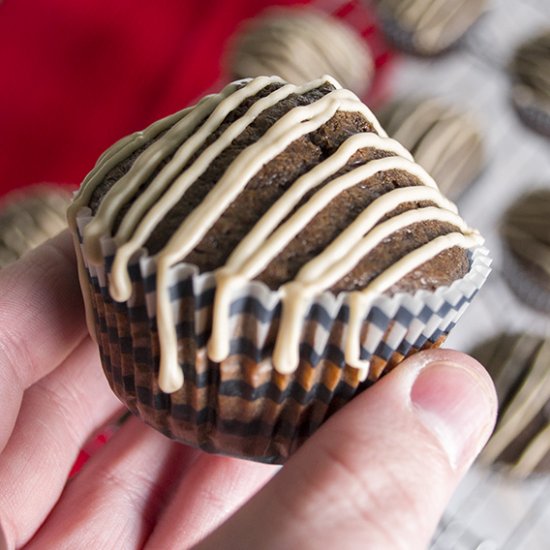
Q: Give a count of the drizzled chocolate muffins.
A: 8